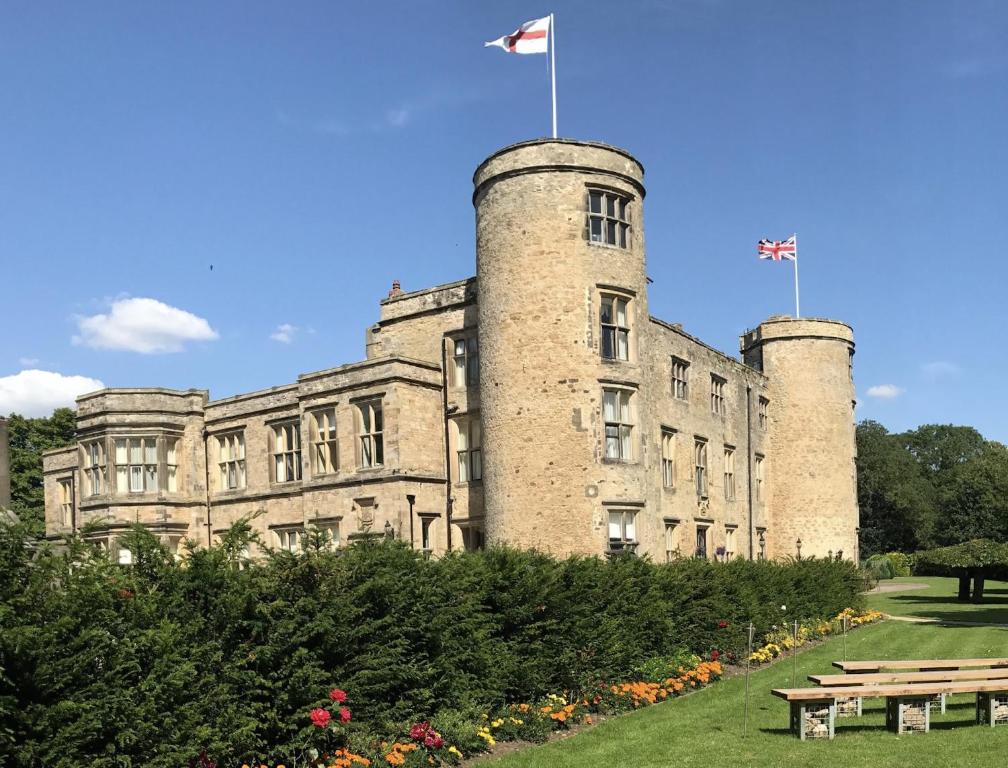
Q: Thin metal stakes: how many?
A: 3